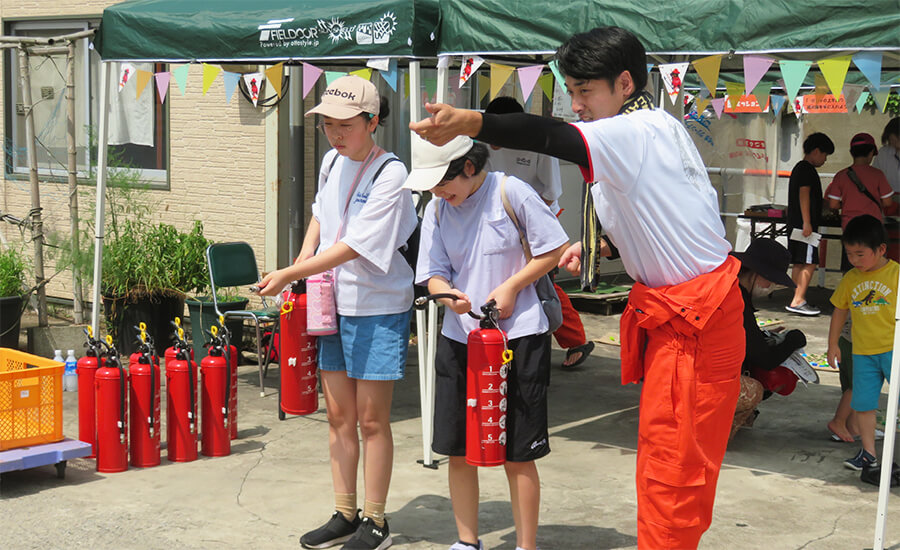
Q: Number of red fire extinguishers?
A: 10